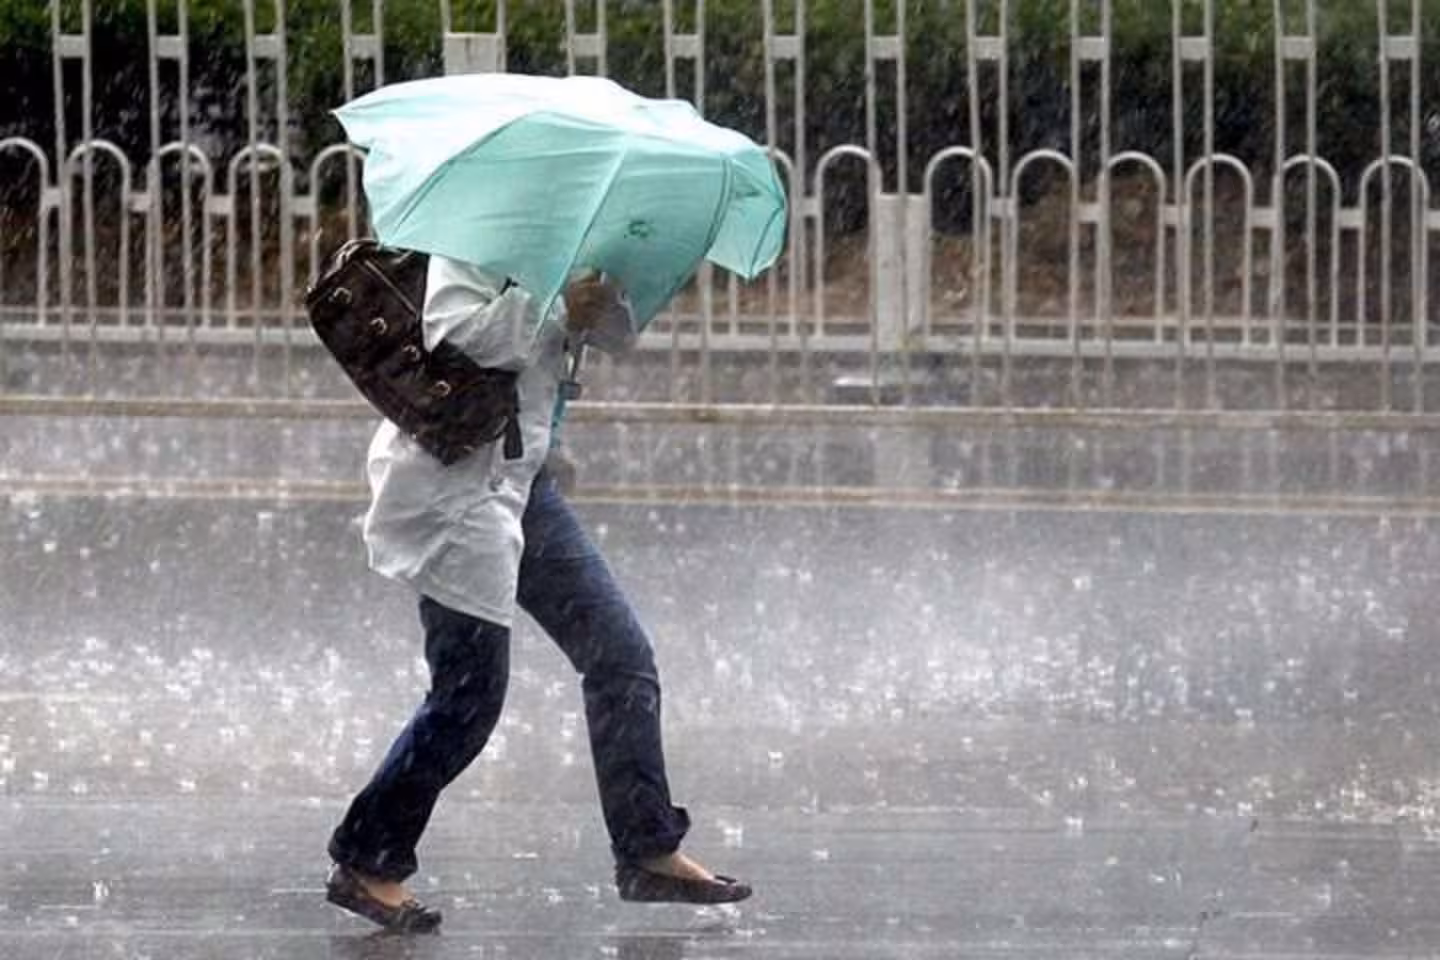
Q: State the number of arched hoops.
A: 13